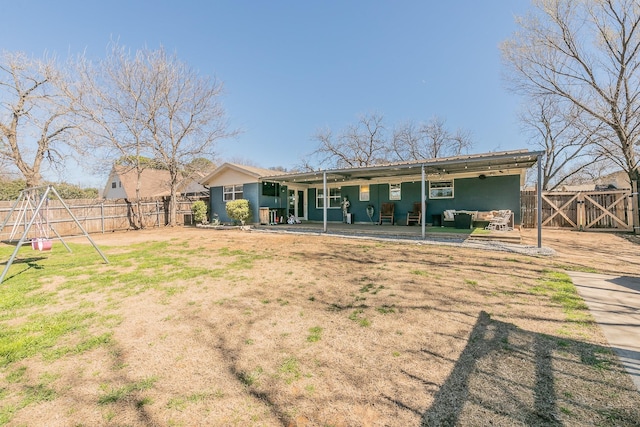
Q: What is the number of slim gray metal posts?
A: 3